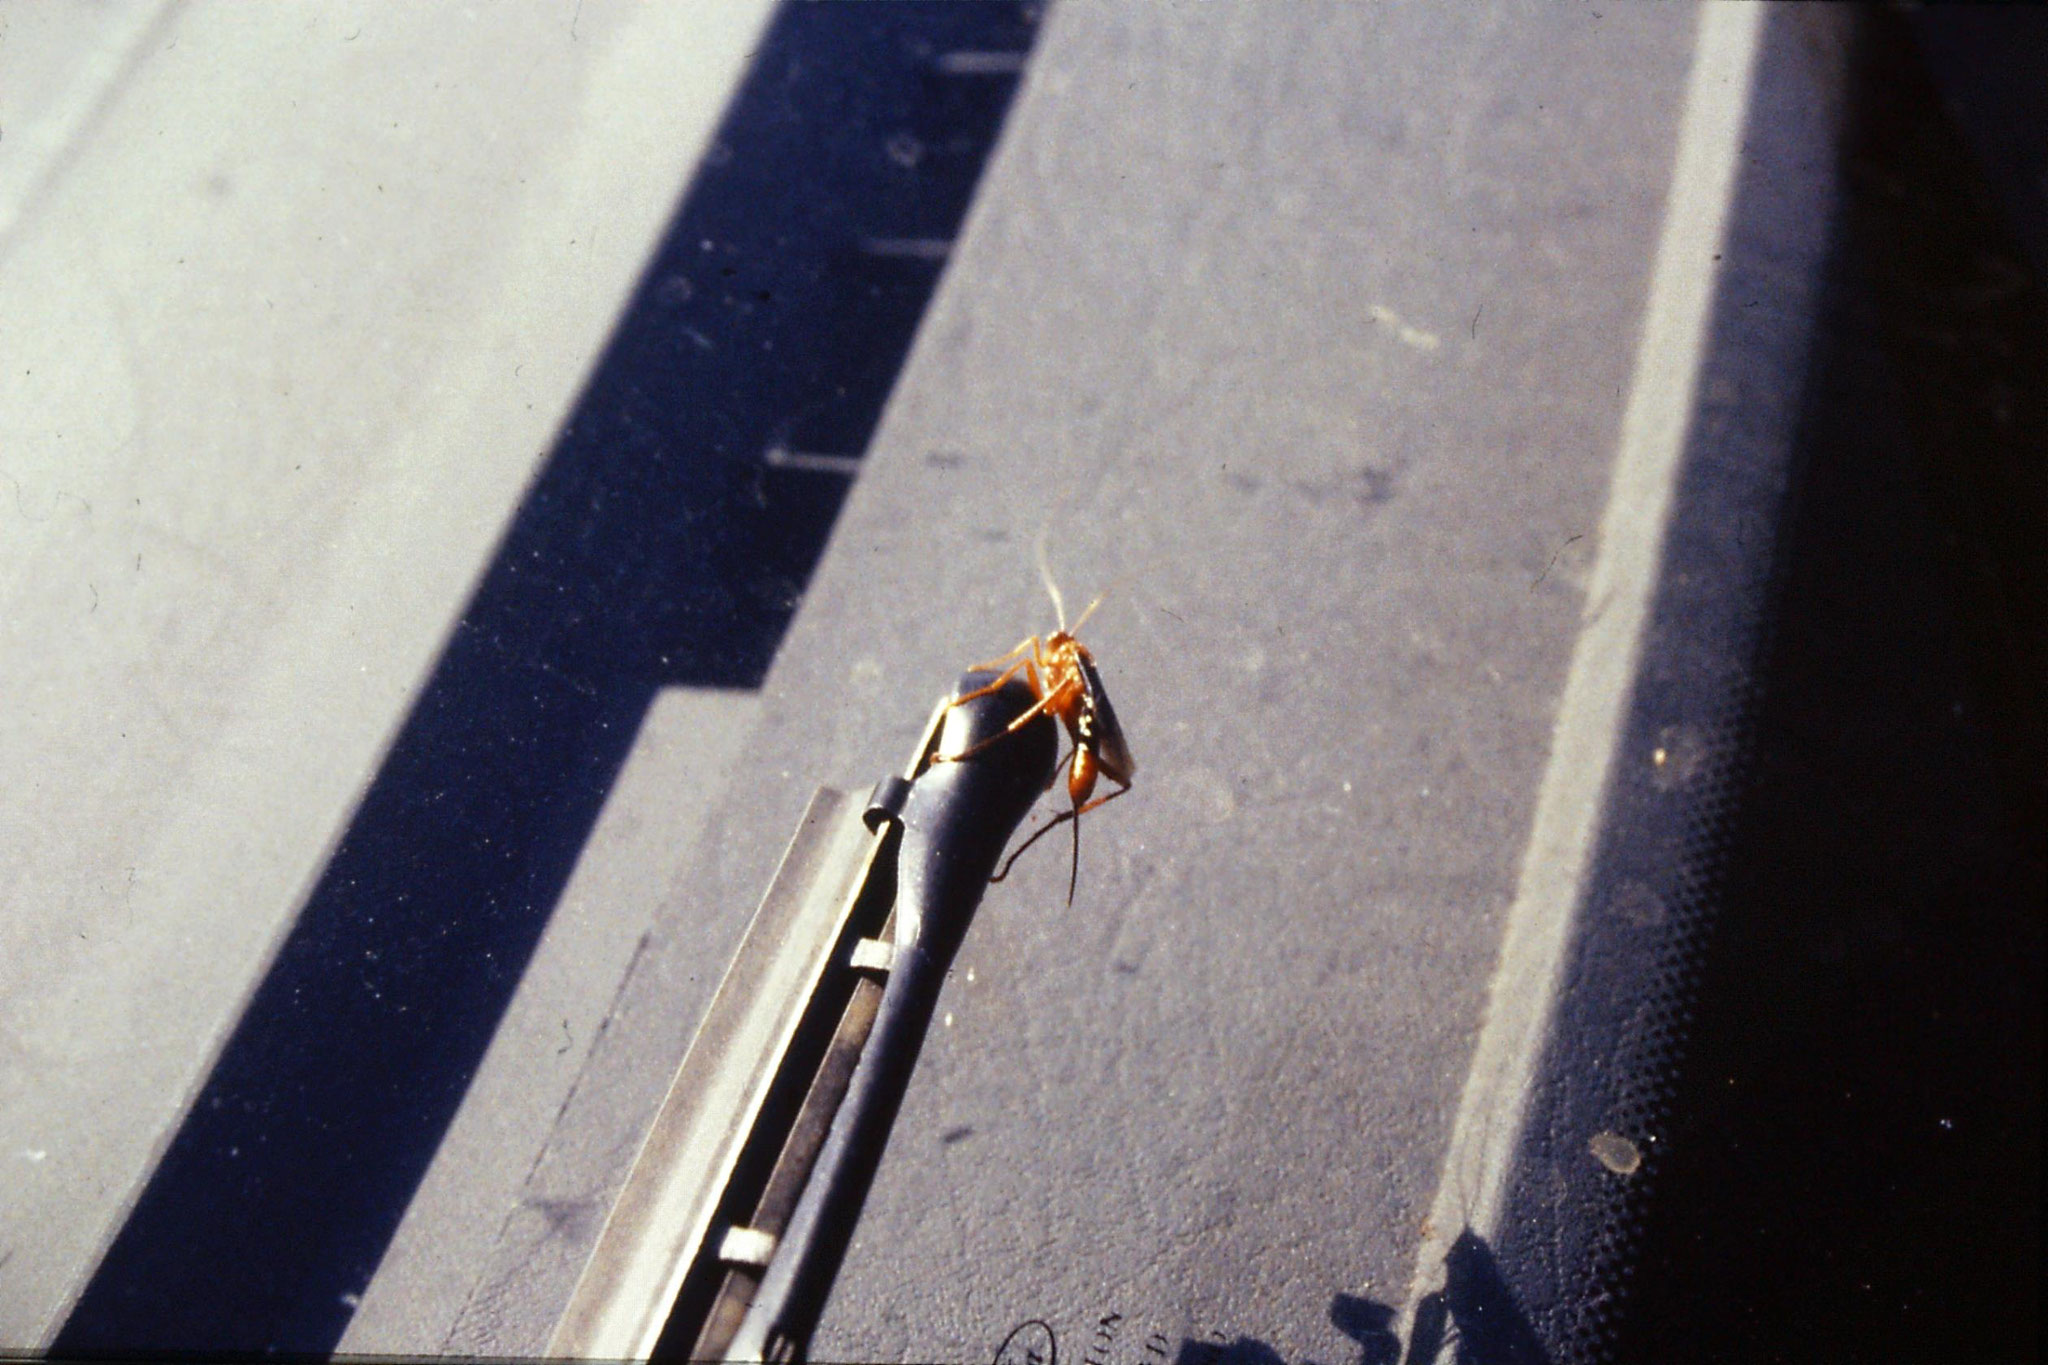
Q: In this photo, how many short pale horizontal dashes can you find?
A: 3